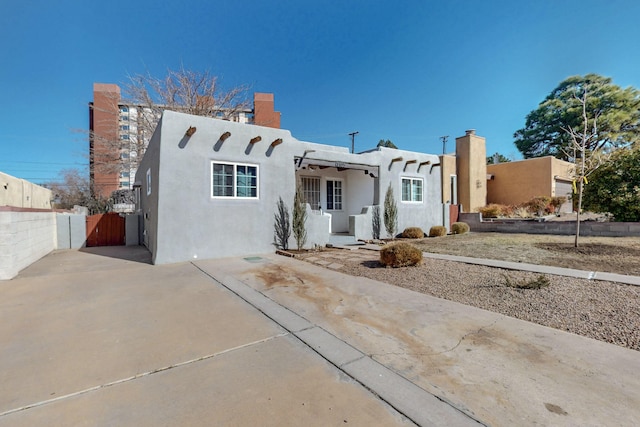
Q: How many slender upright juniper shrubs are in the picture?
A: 2